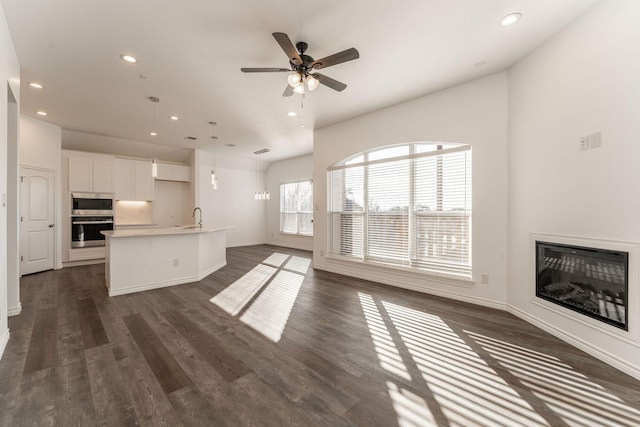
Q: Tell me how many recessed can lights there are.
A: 7